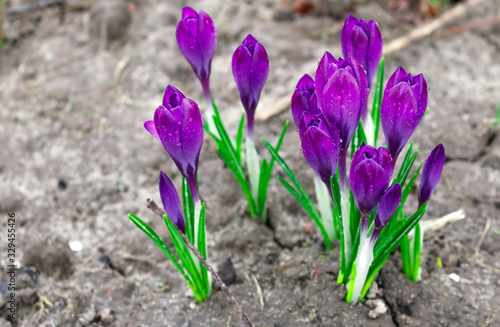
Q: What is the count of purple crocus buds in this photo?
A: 12